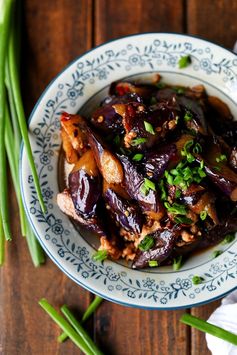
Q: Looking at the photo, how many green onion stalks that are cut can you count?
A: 4